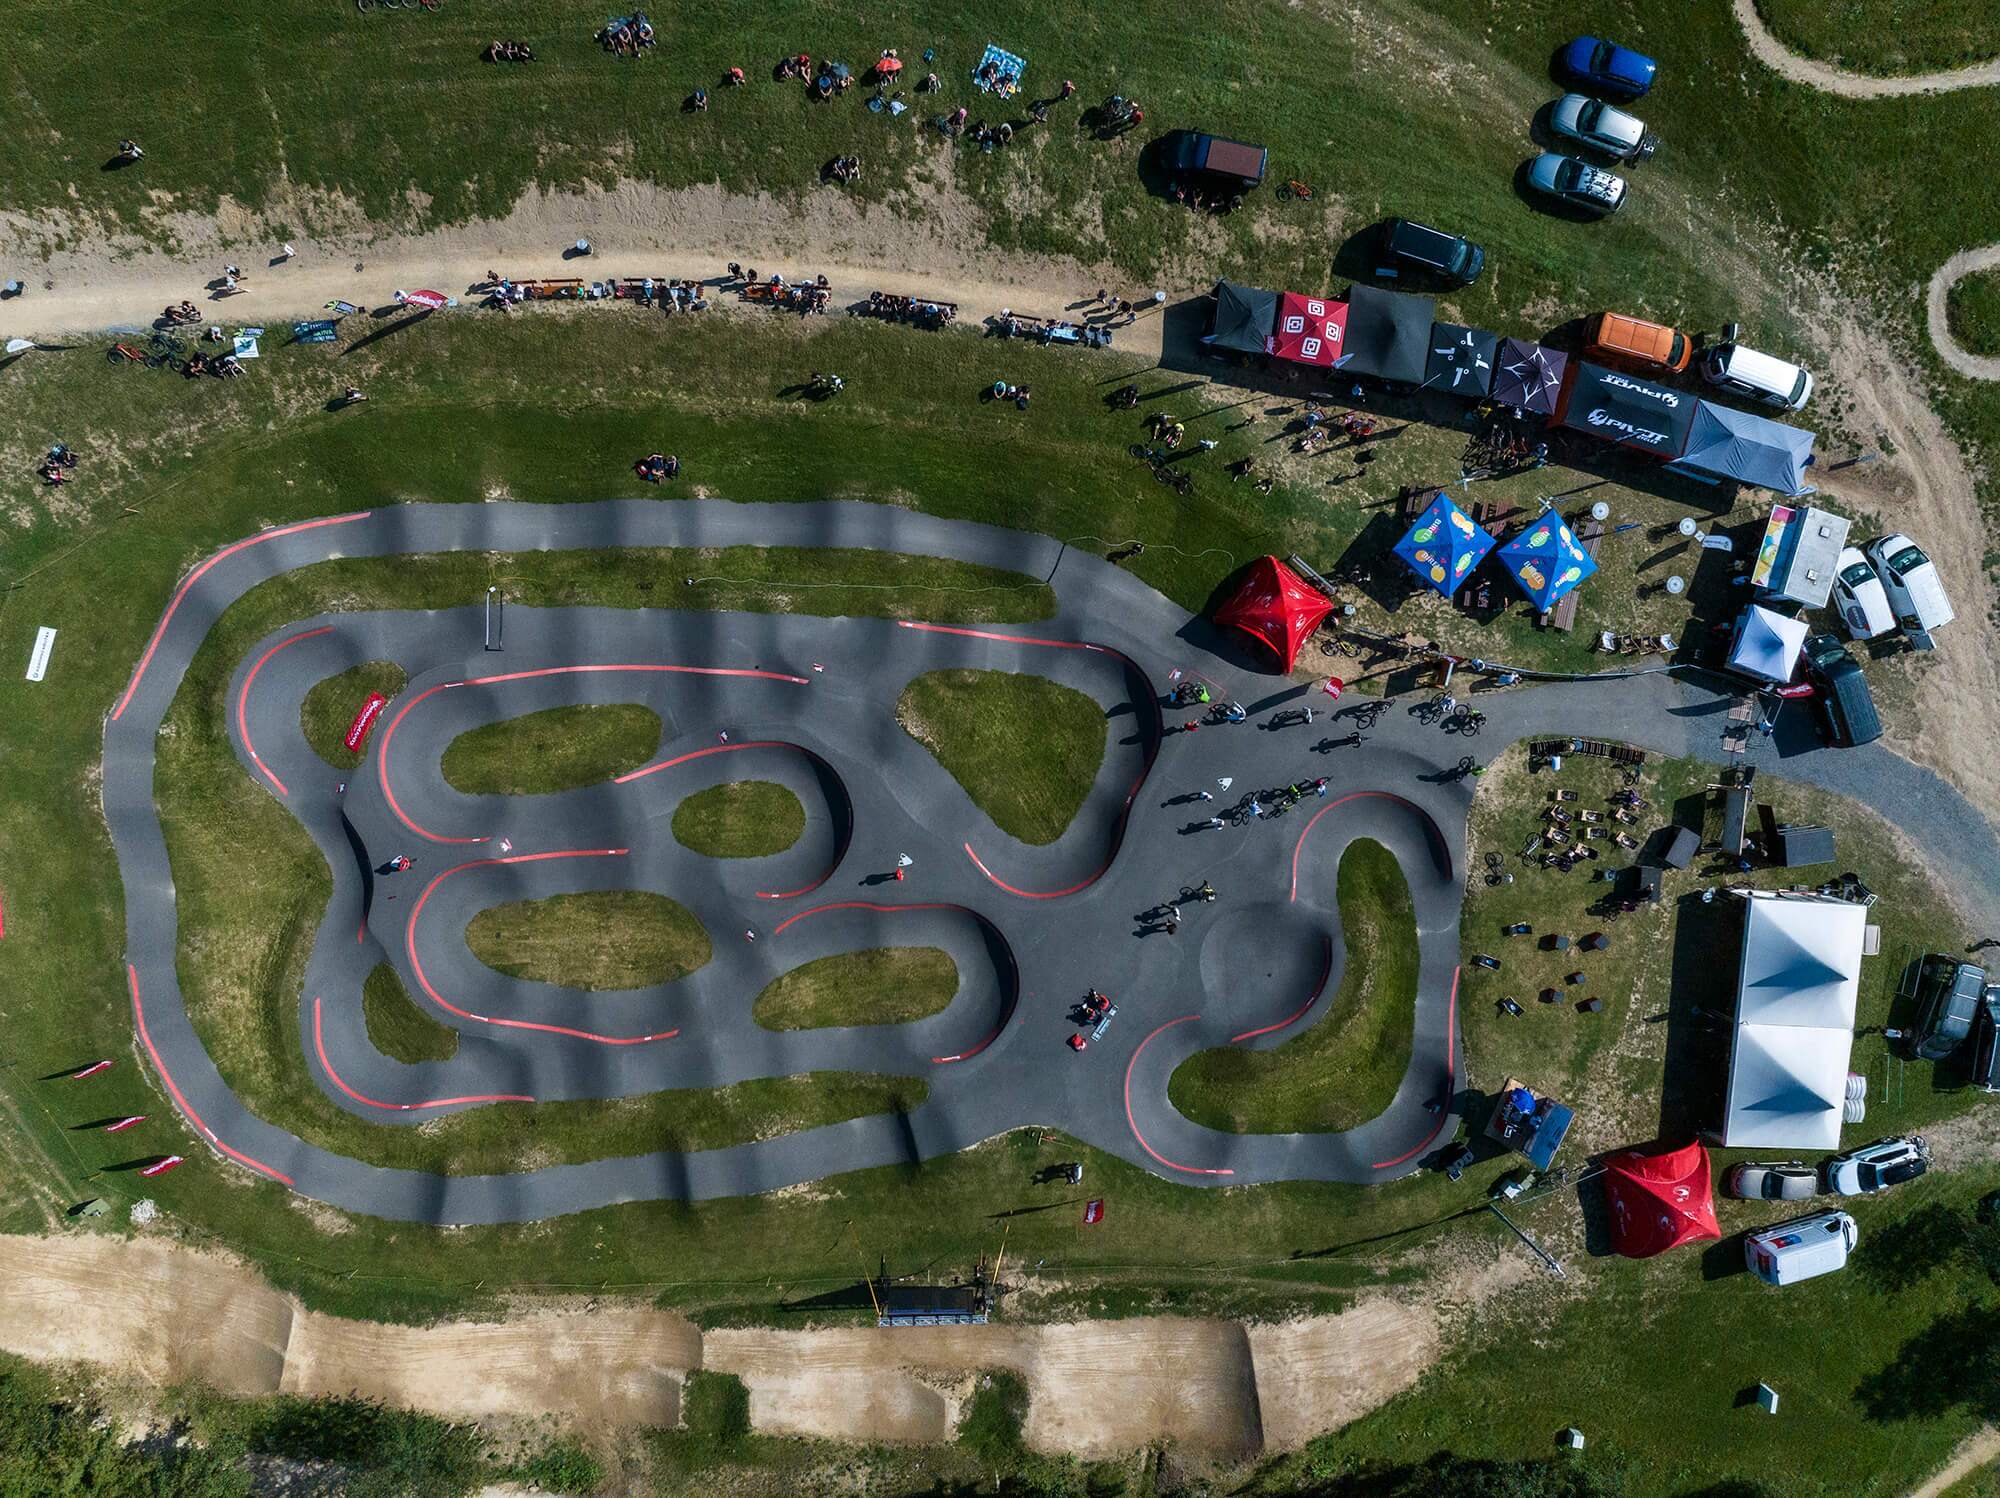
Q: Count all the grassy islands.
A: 9